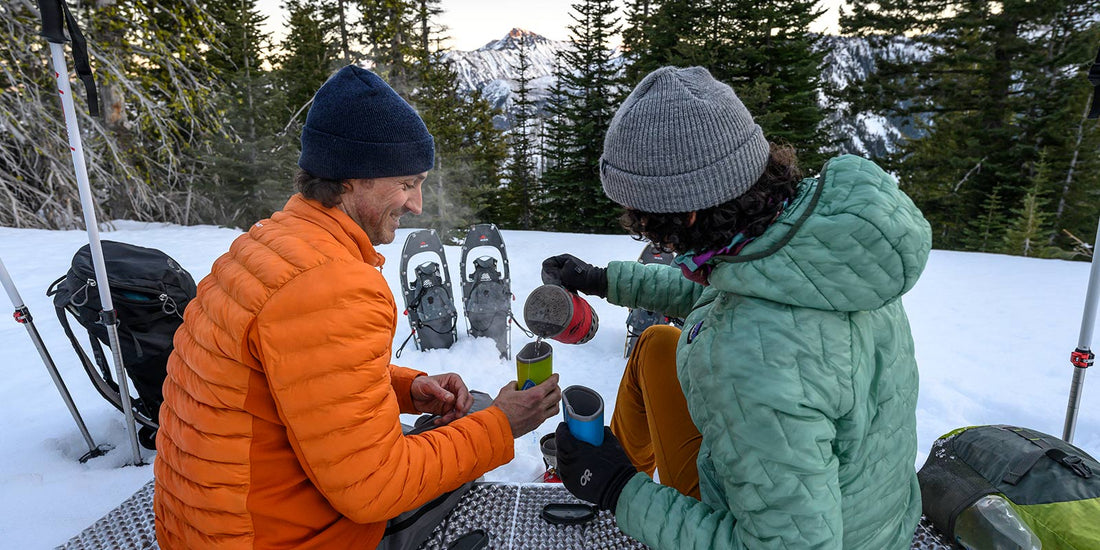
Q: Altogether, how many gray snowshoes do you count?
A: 3